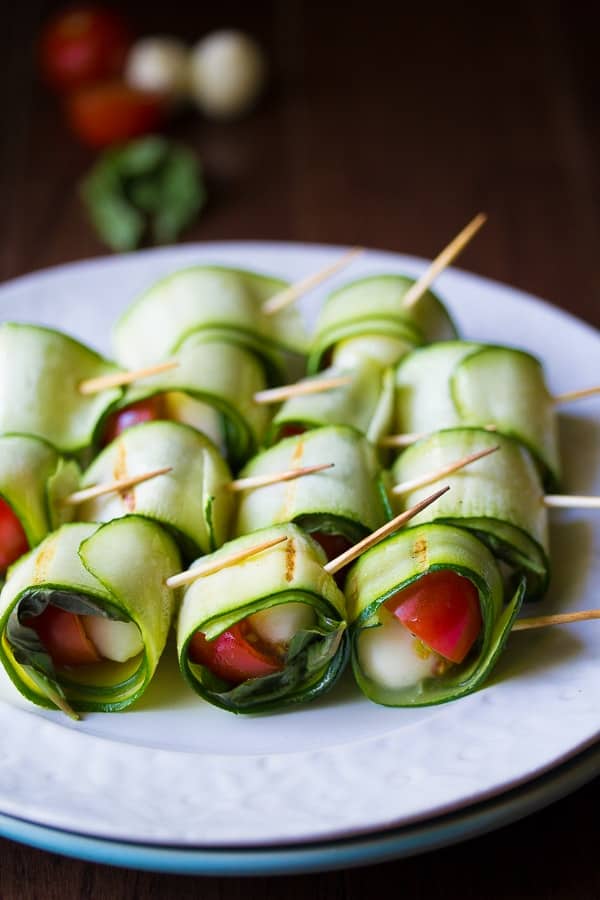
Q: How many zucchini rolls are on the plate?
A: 13